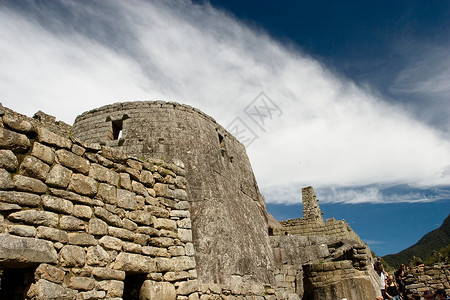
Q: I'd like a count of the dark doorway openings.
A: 2